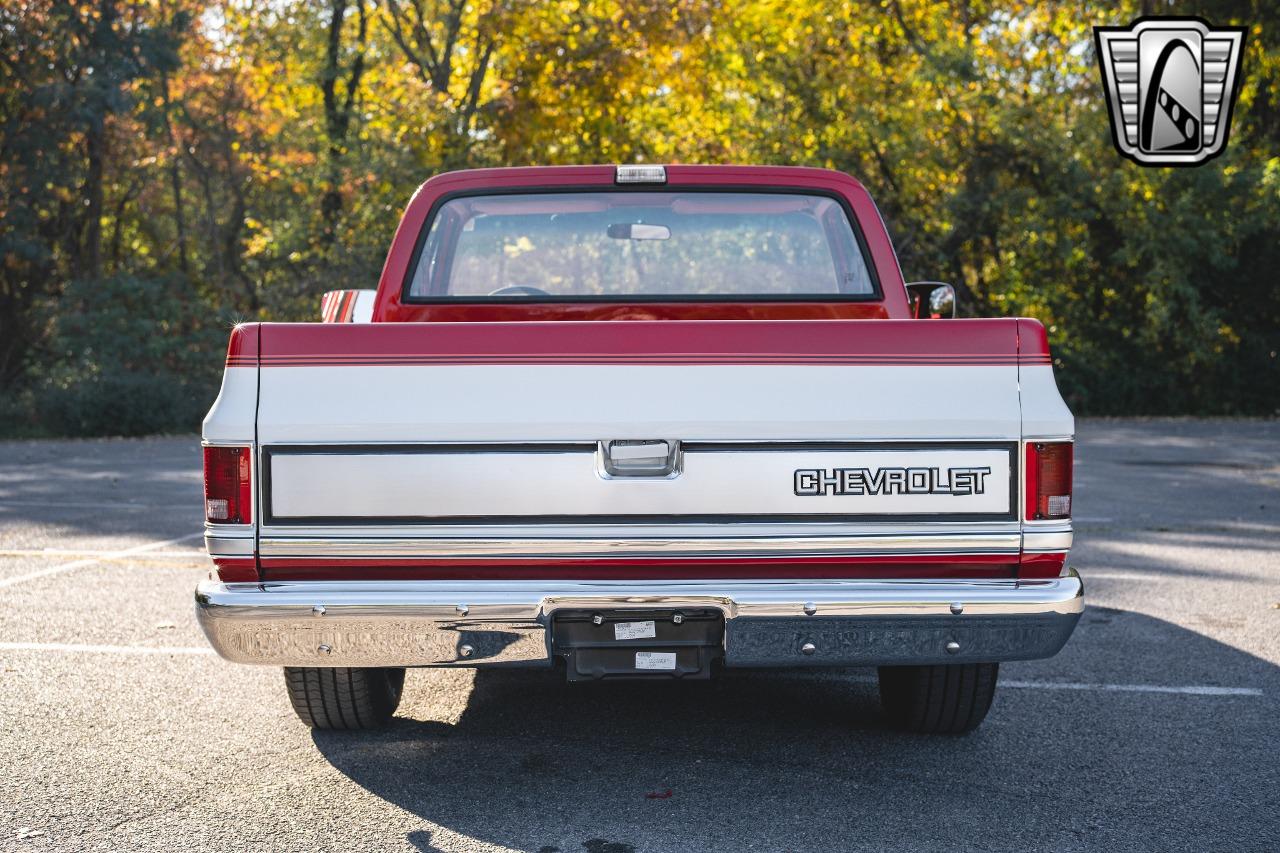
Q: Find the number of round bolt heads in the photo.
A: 8